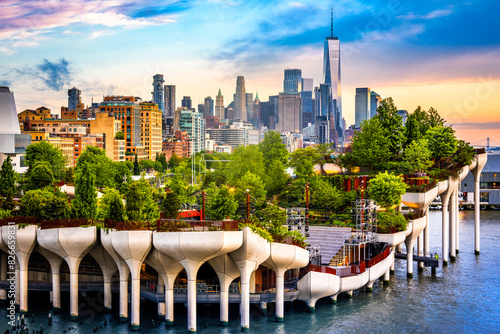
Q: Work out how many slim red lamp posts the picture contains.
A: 4